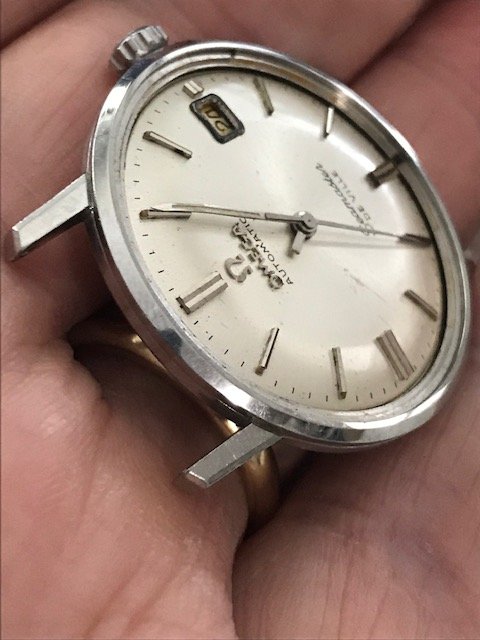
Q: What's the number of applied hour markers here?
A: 12